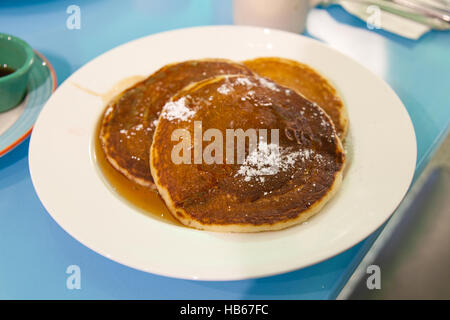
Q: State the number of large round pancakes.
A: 3